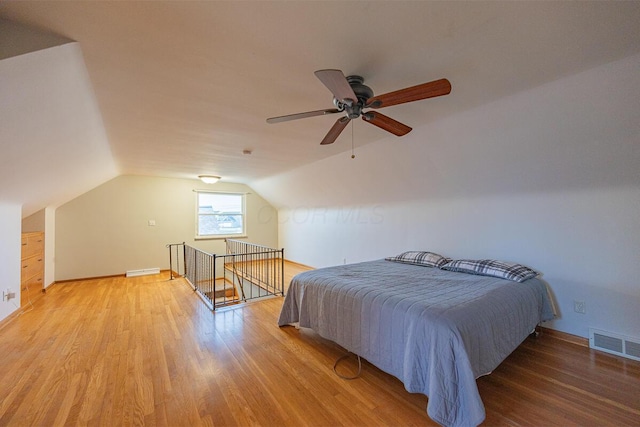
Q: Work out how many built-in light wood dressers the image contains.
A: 1